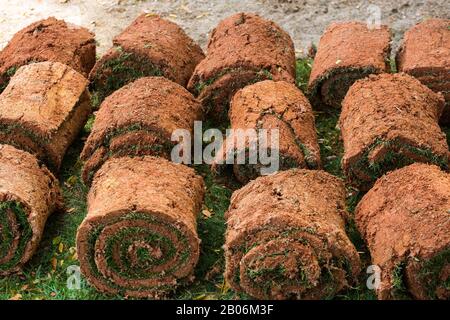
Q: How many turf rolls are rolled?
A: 13